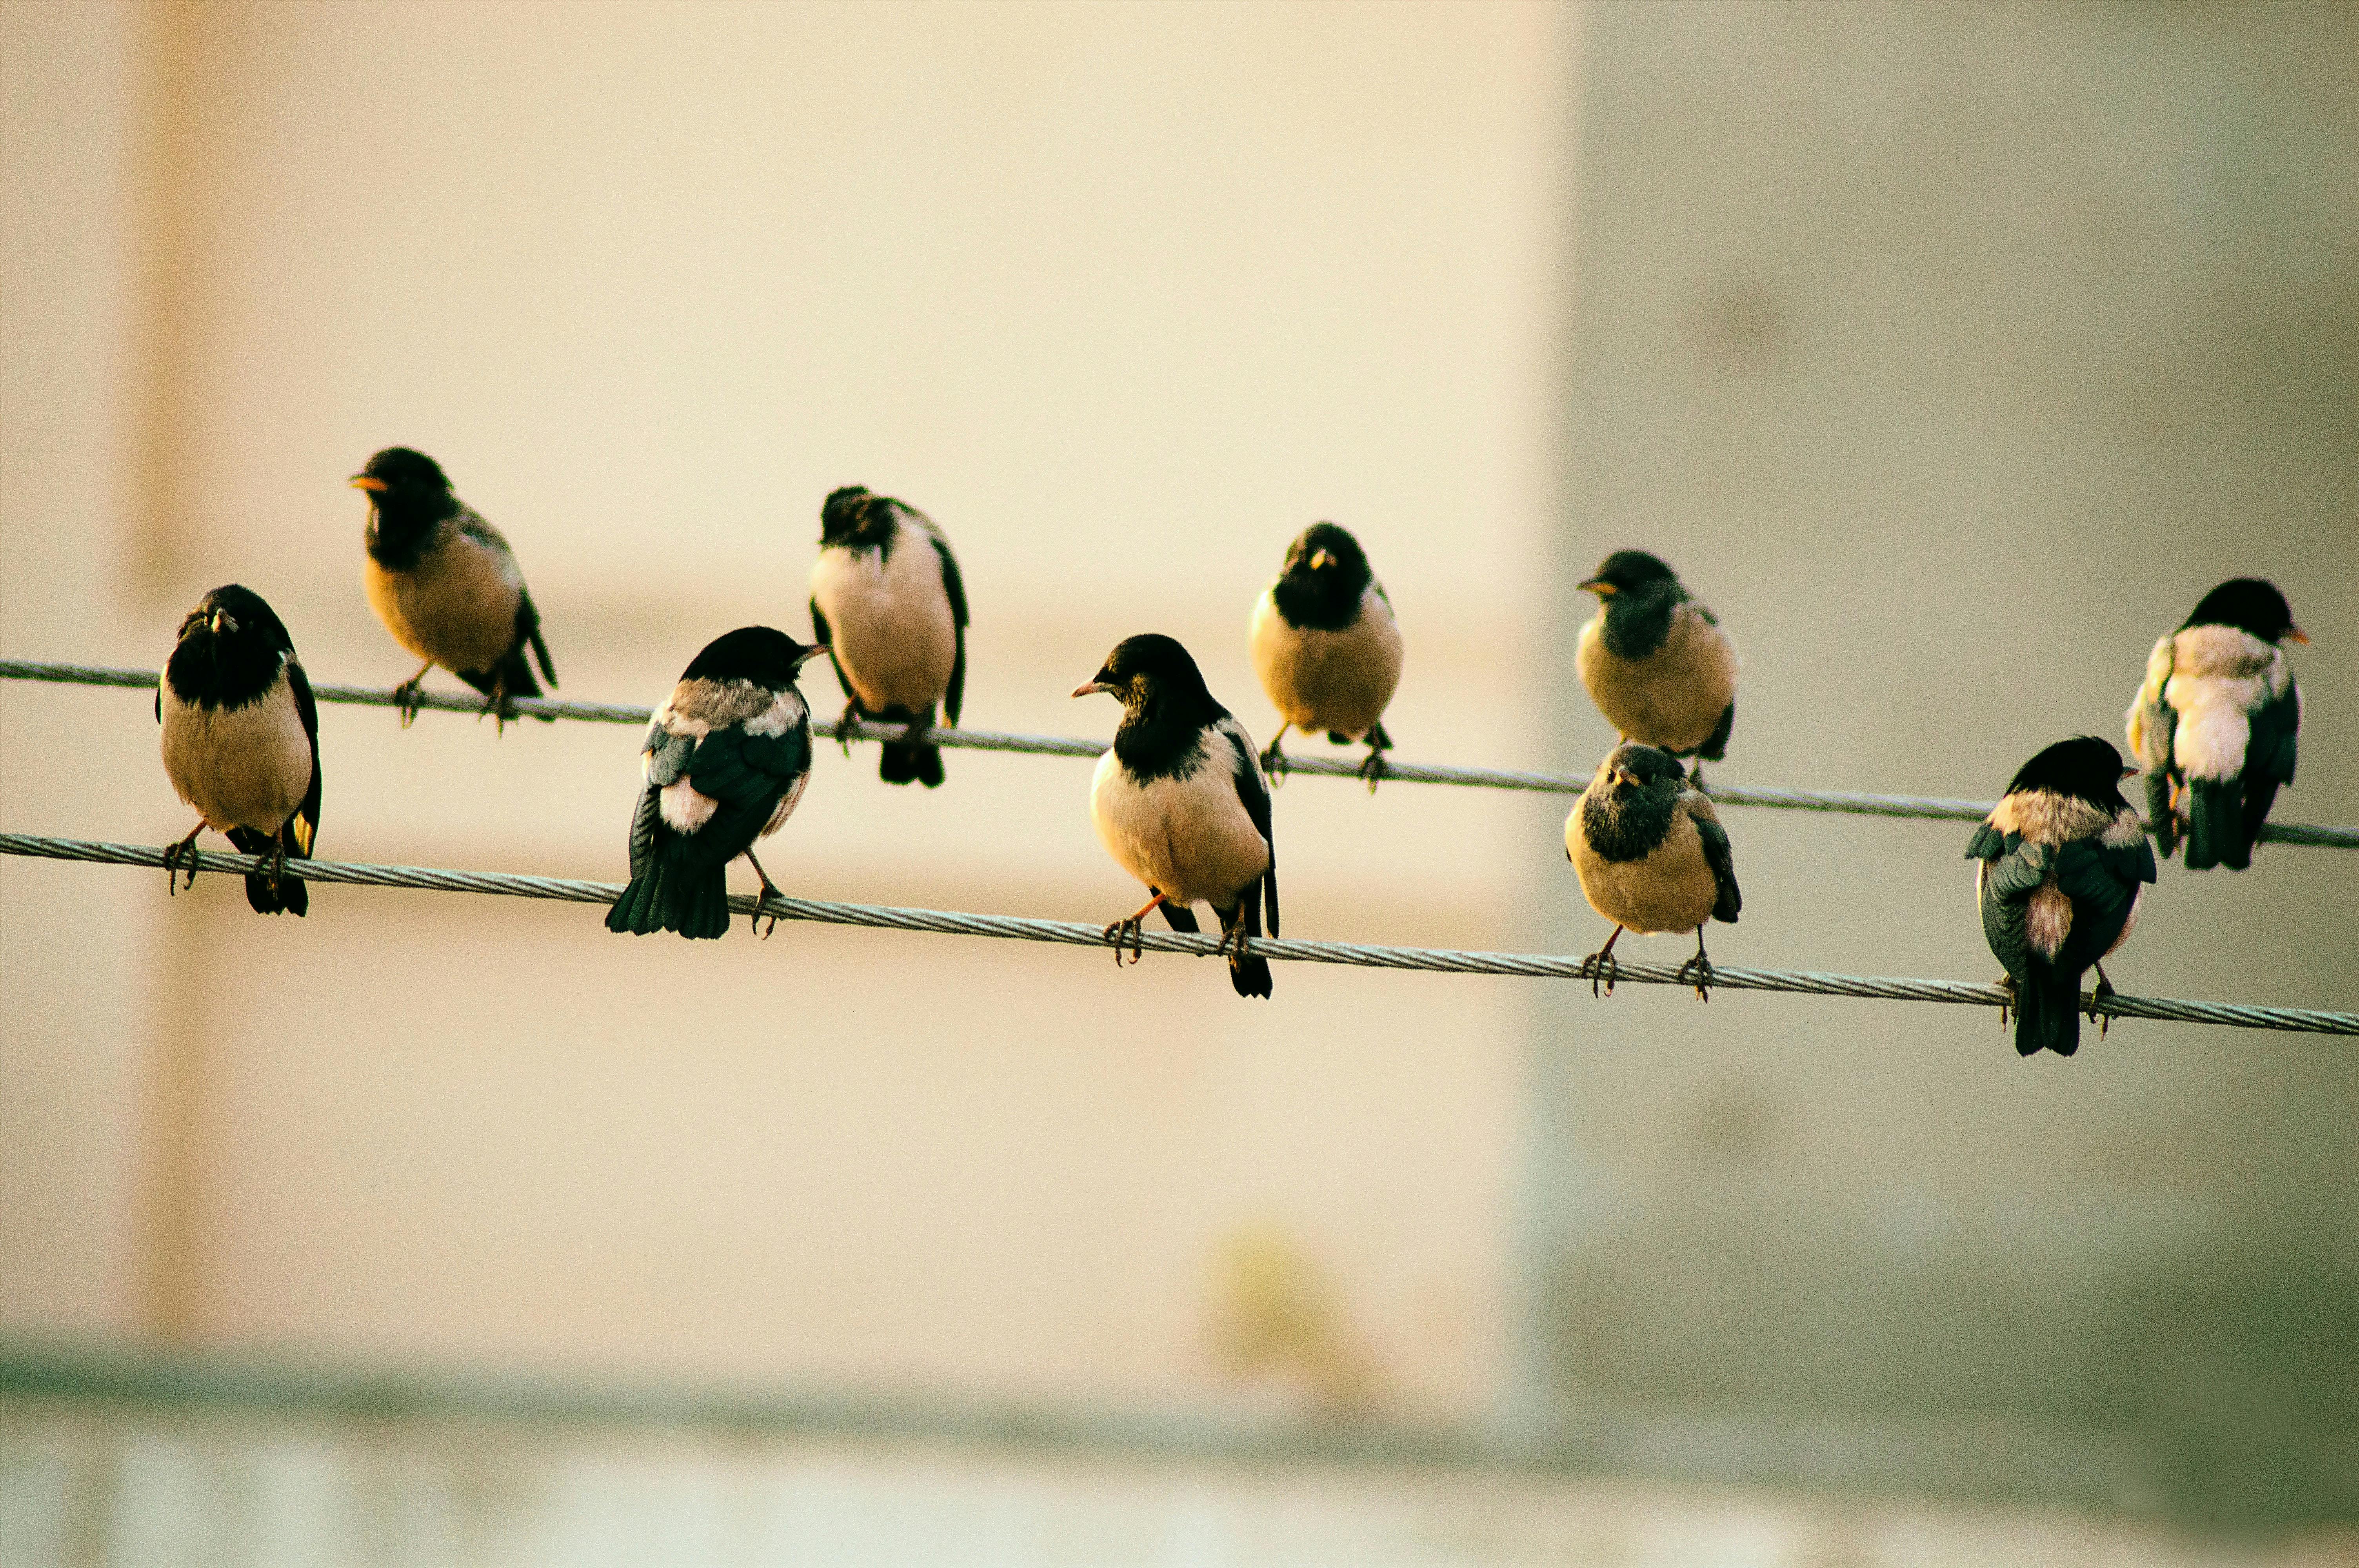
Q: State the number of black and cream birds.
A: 10